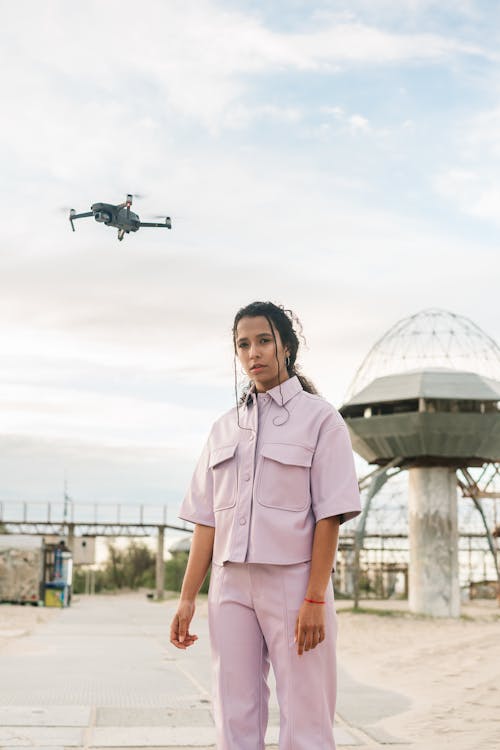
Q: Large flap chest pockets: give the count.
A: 2